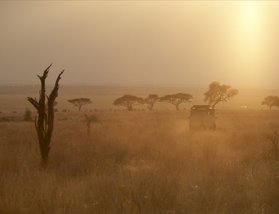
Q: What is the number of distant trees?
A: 6